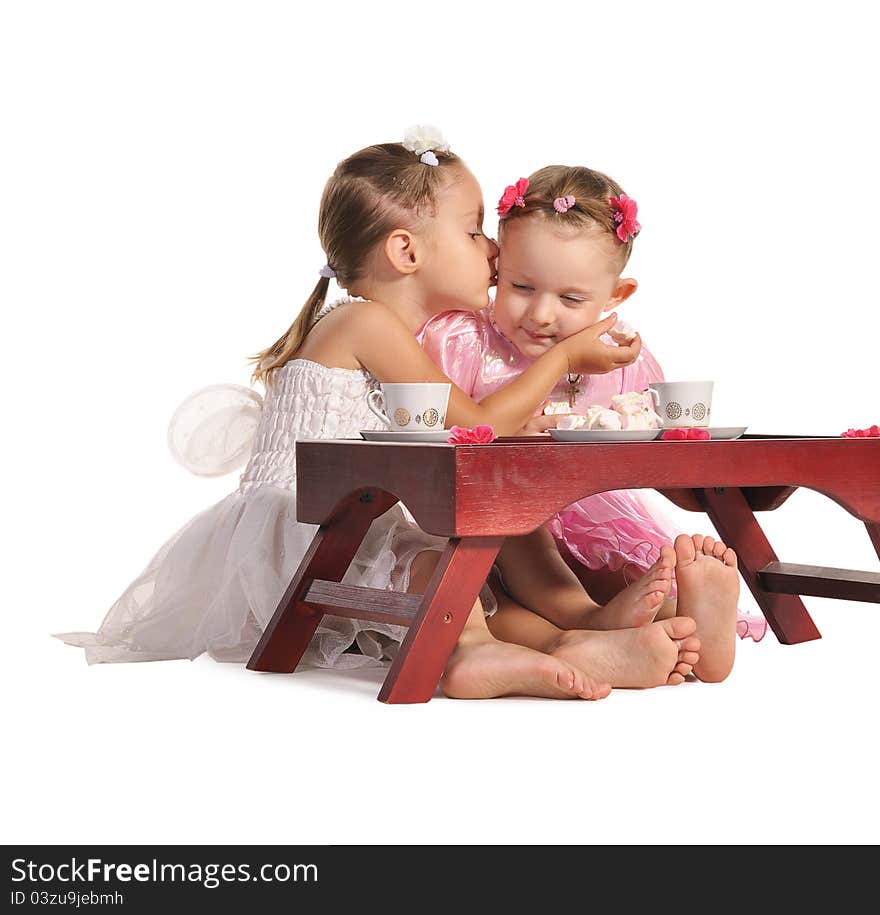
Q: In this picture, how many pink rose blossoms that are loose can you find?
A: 3